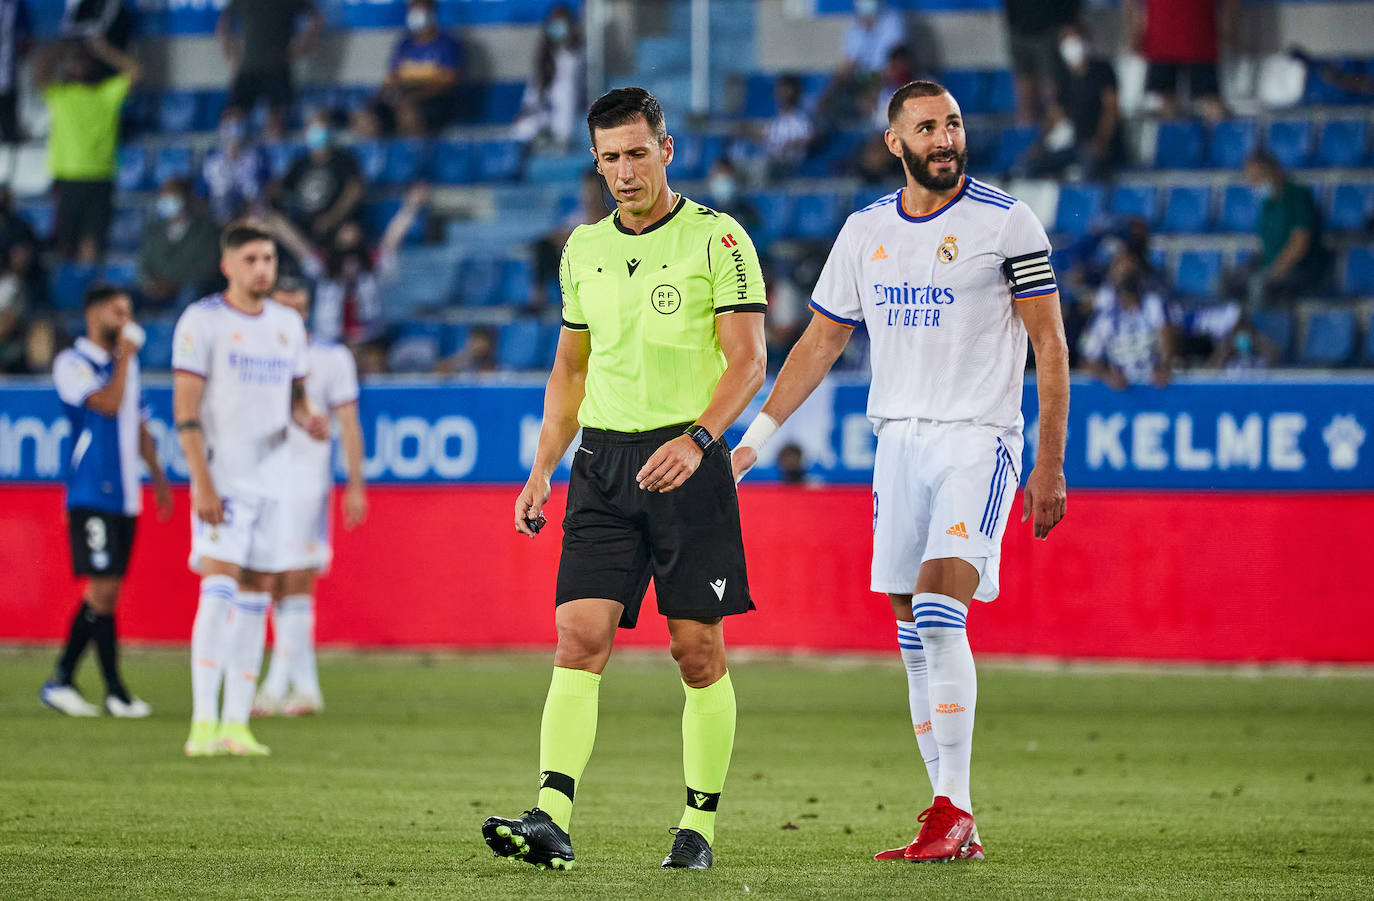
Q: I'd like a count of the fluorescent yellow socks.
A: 2